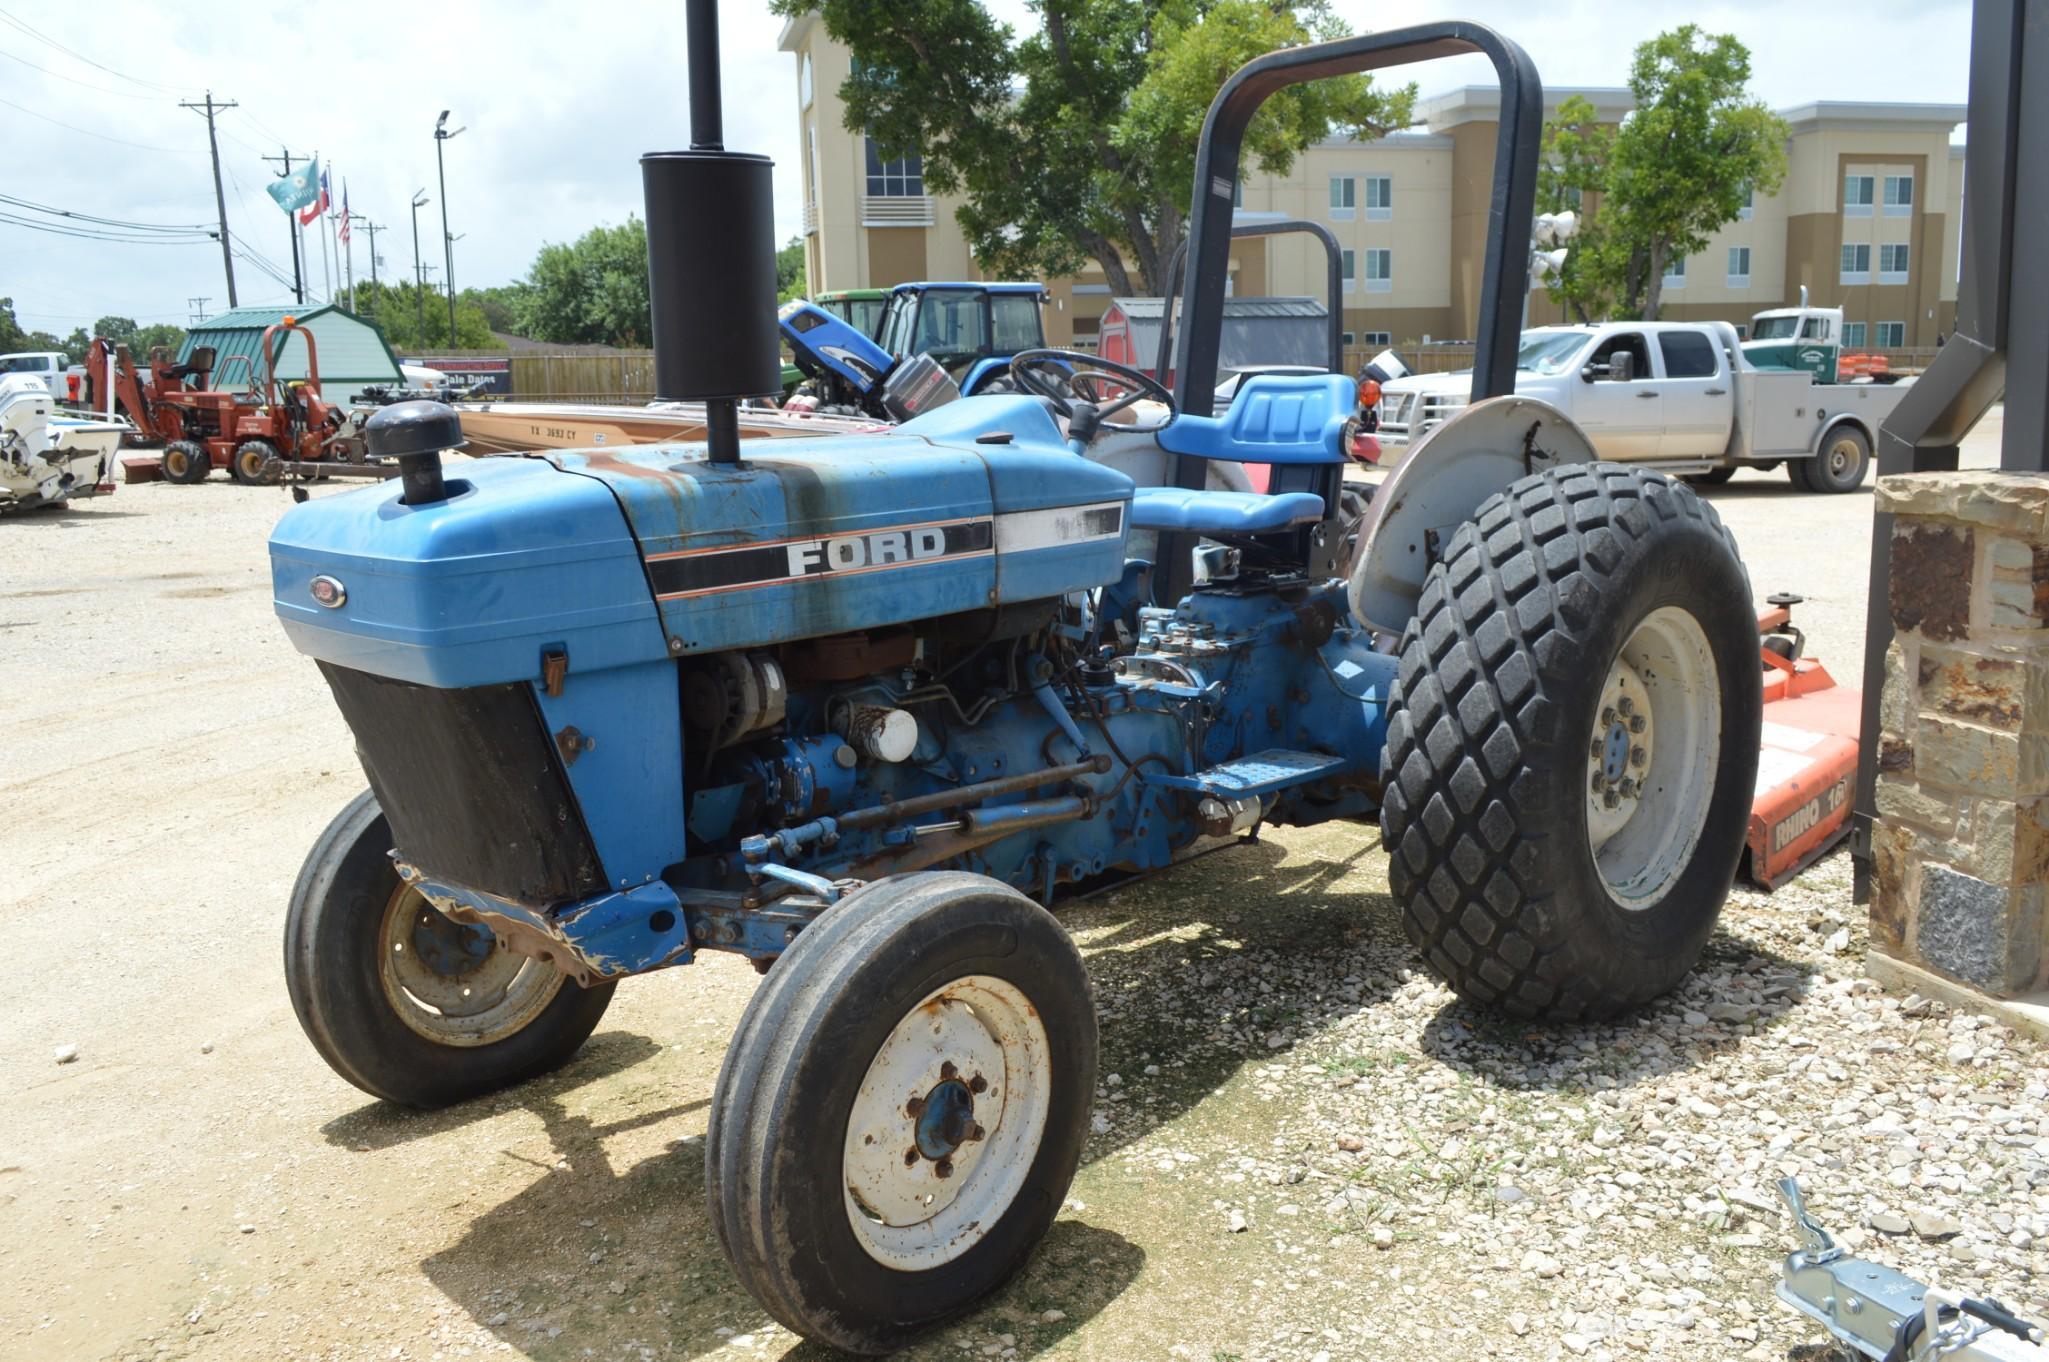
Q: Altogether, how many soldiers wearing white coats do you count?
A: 0